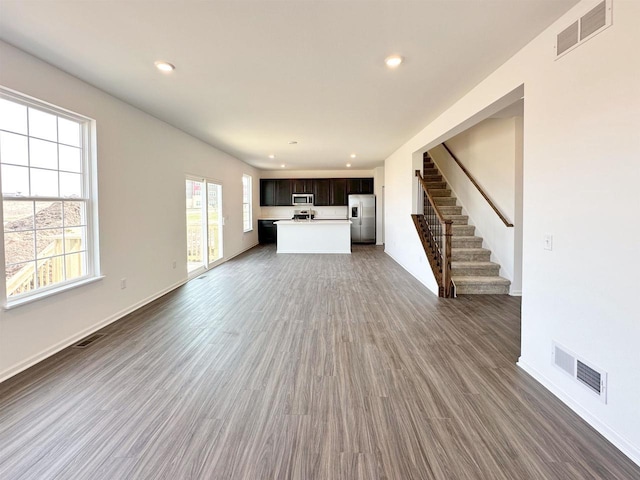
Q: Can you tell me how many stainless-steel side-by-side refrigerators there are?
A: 1